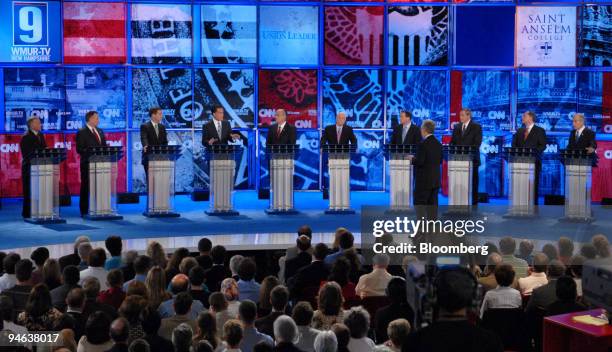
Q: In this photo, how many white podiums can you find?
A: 10